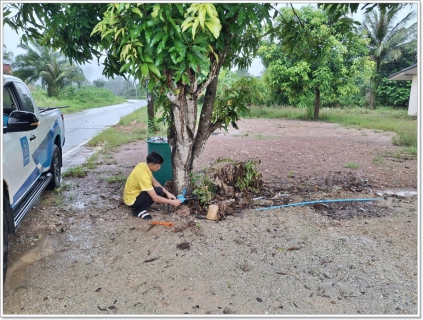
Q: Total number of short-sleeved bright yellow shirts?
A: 1